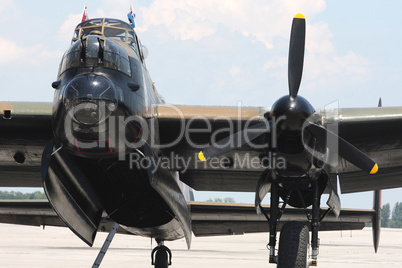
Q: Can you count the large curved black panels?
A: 2